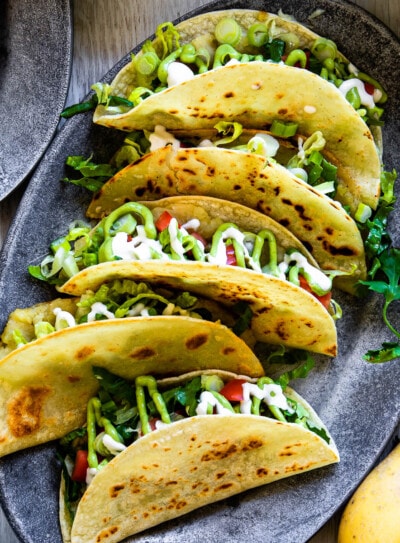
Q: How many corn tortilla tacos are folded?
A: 5